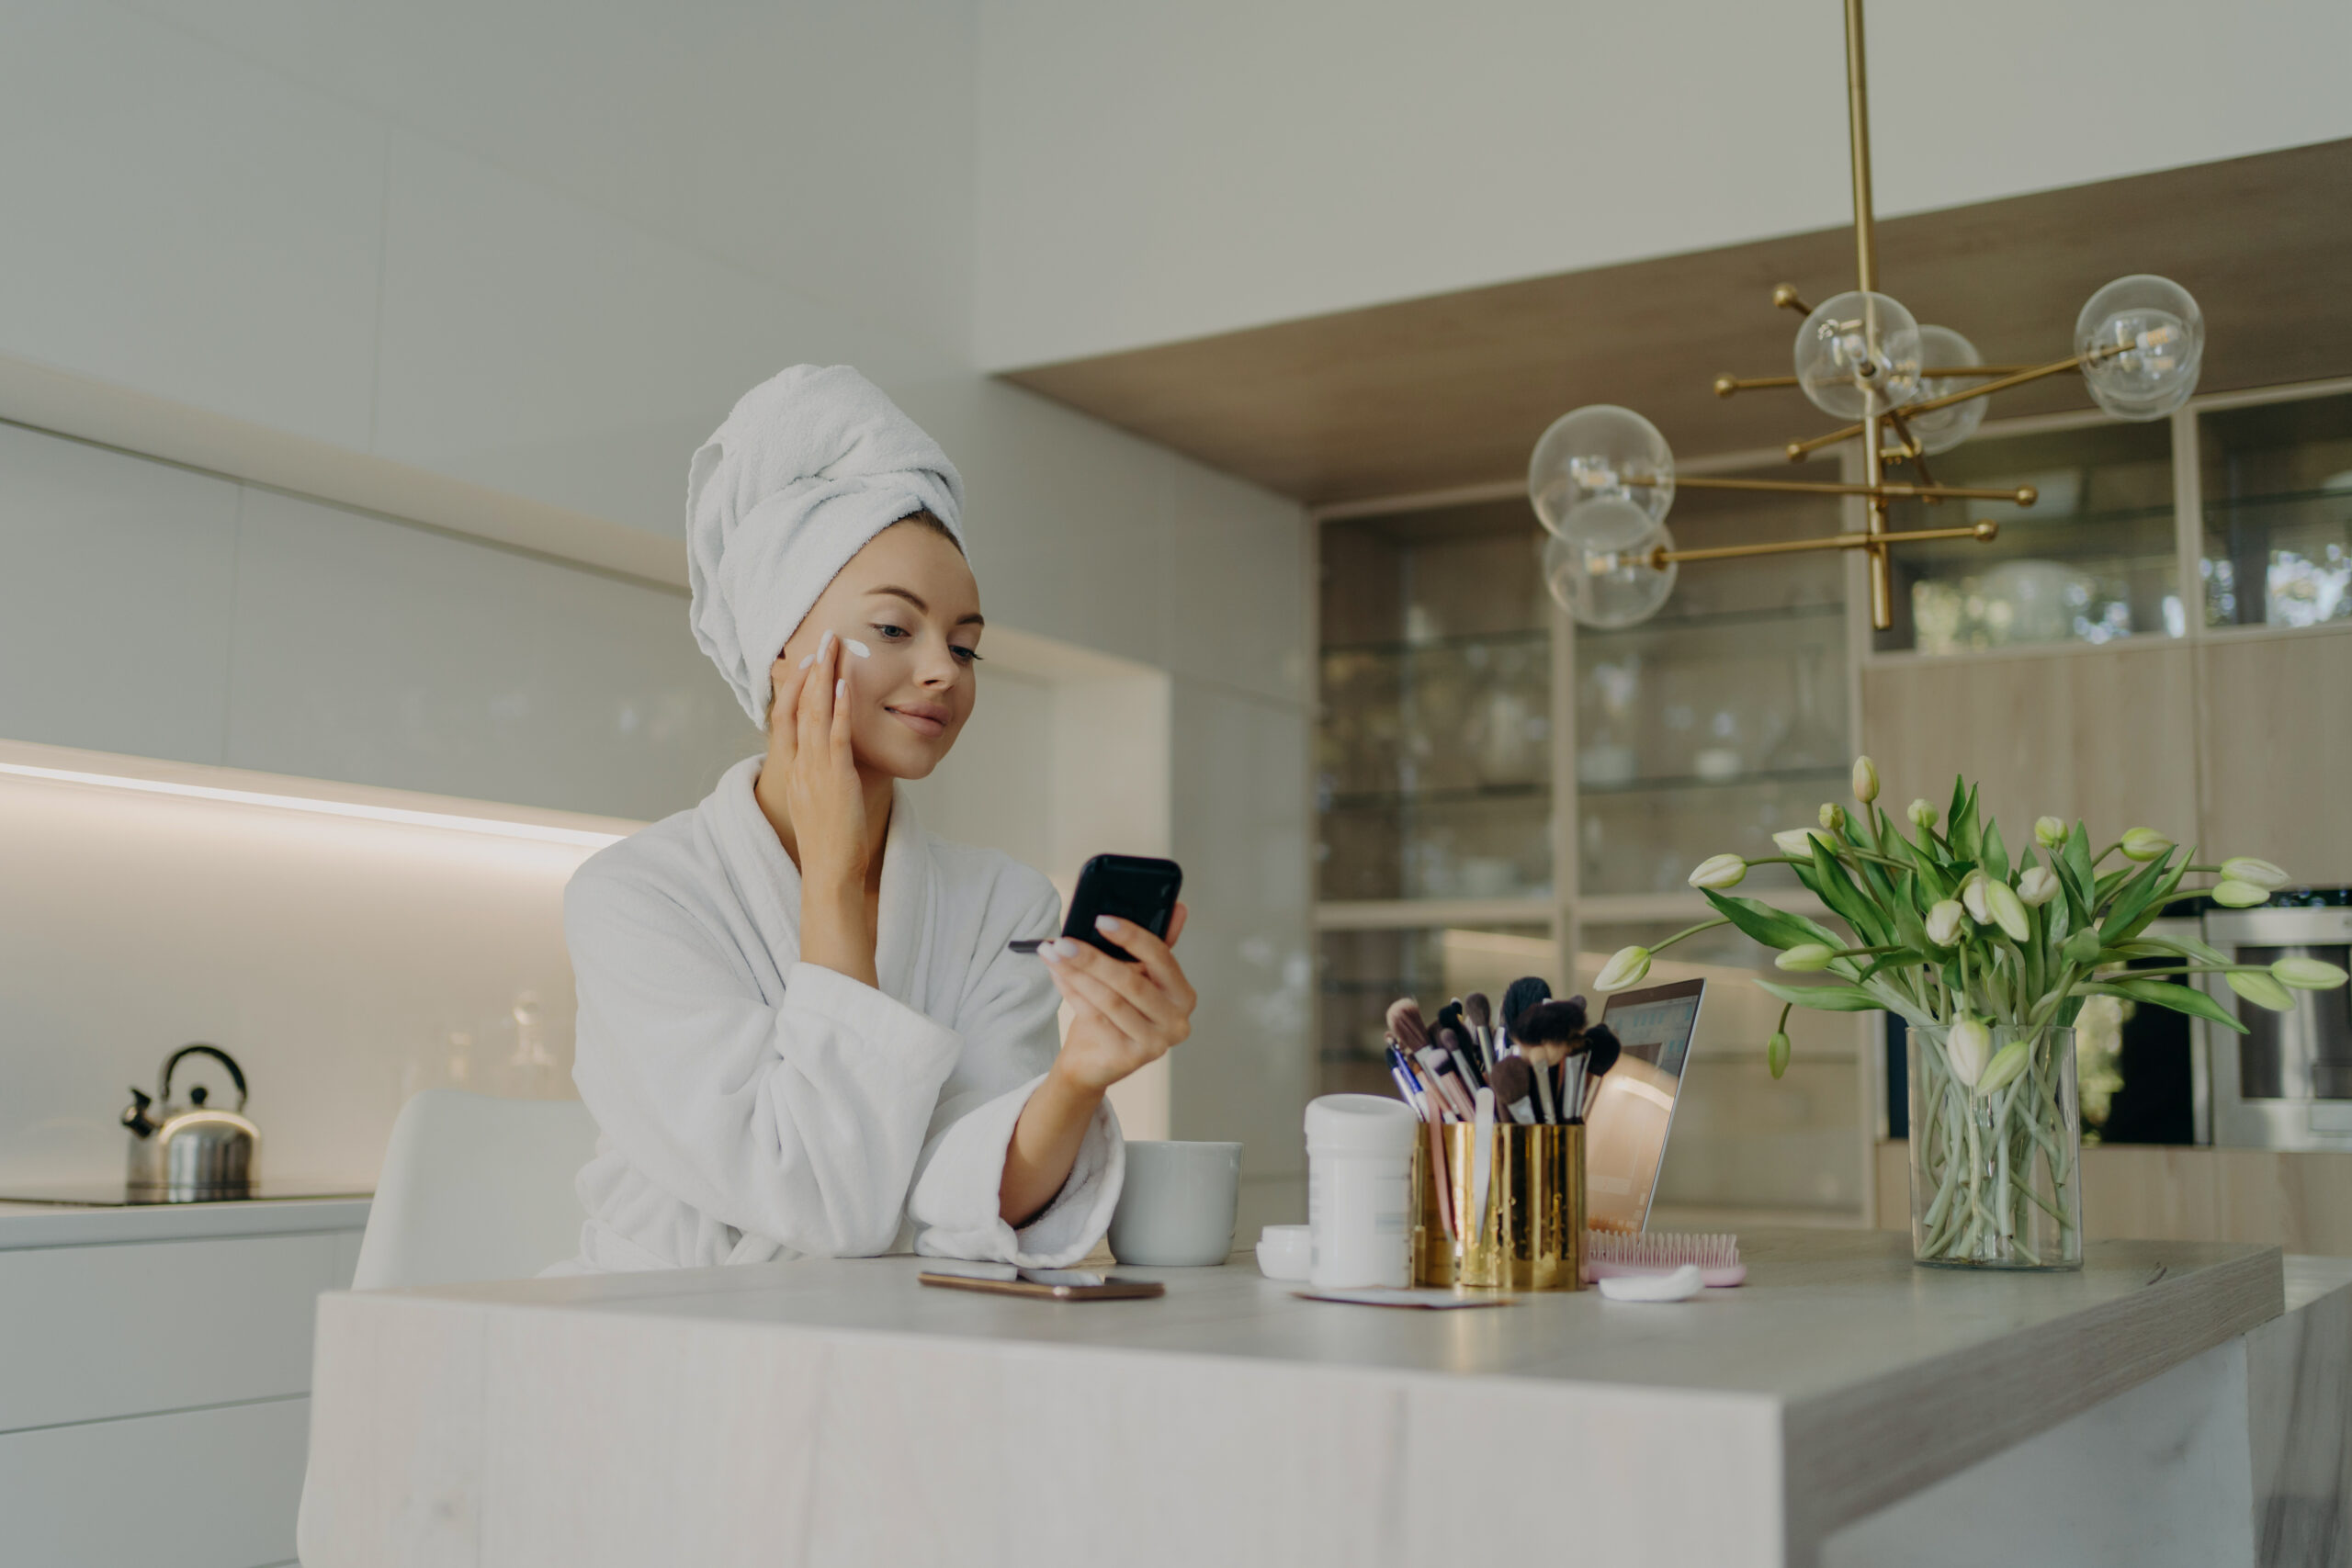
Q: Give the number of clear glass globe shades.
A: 6